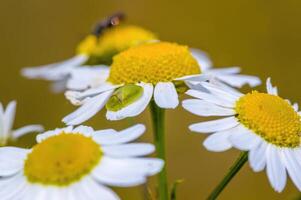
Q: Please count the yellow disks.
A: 4